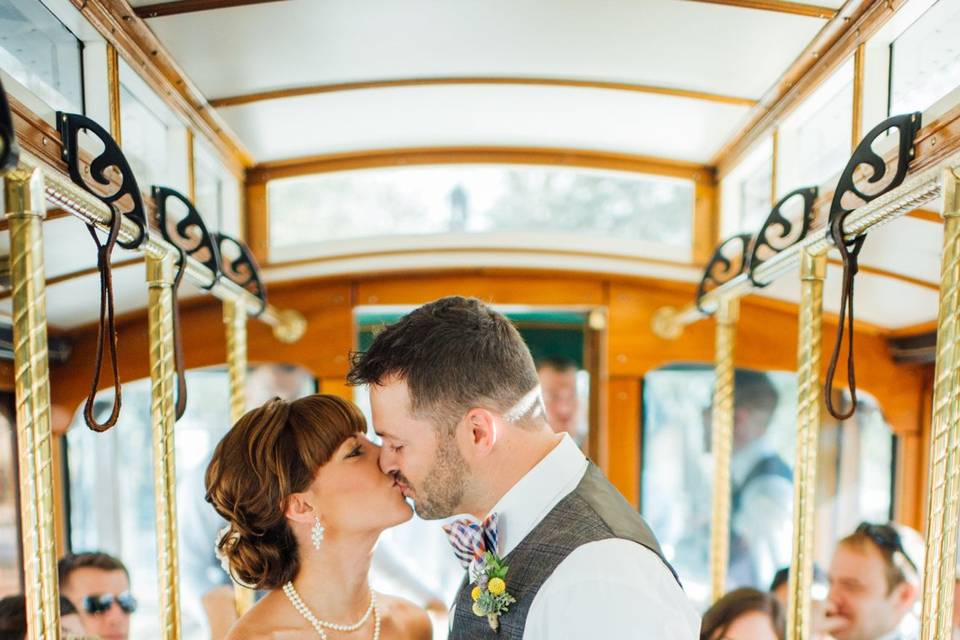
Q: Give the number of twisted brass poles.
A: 6